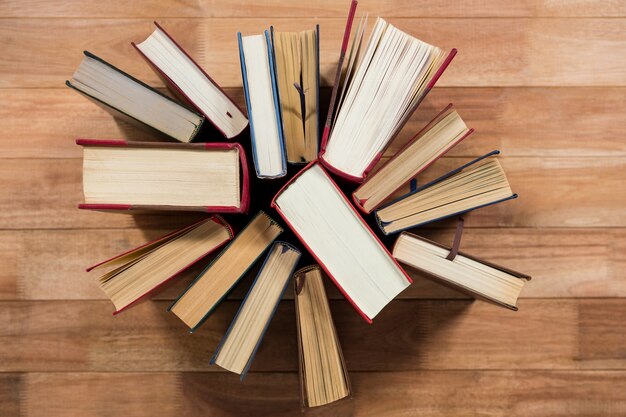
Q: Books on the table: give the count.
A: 14